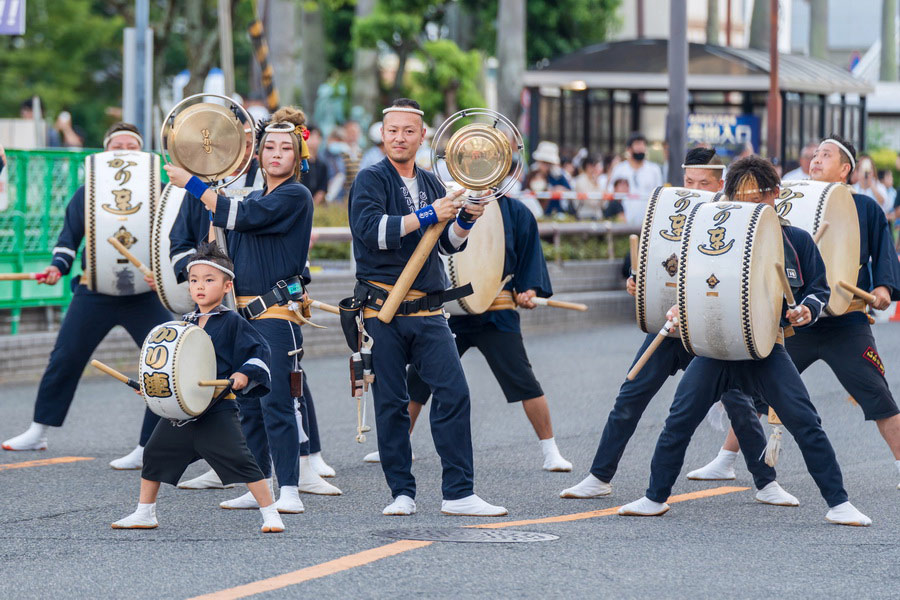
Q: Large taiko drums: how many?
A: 6